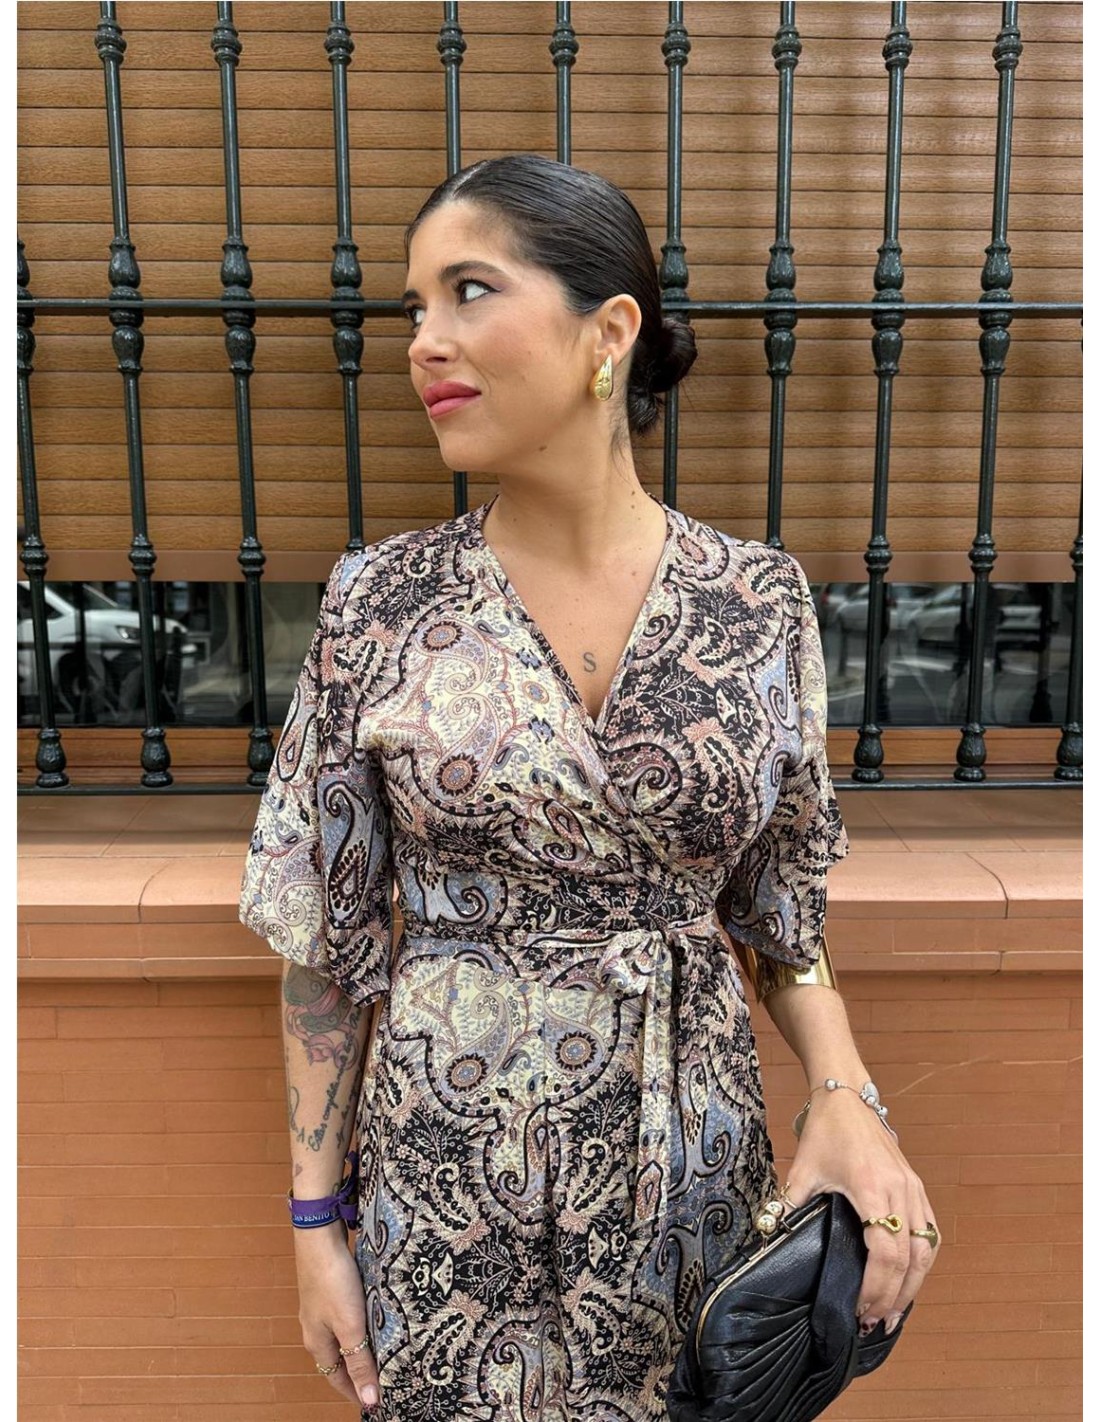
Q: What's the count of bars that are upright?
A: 11